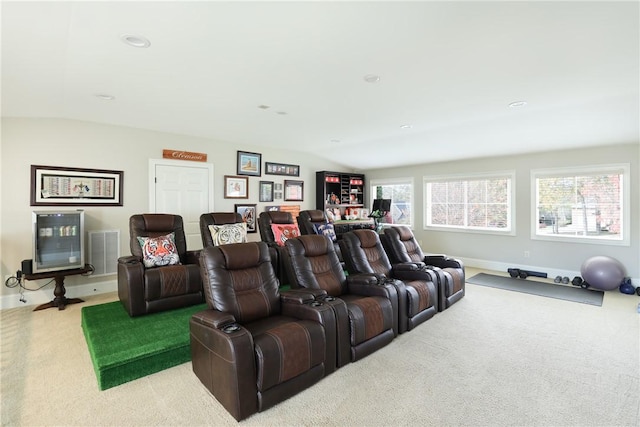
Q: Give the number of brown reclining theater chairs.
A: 8